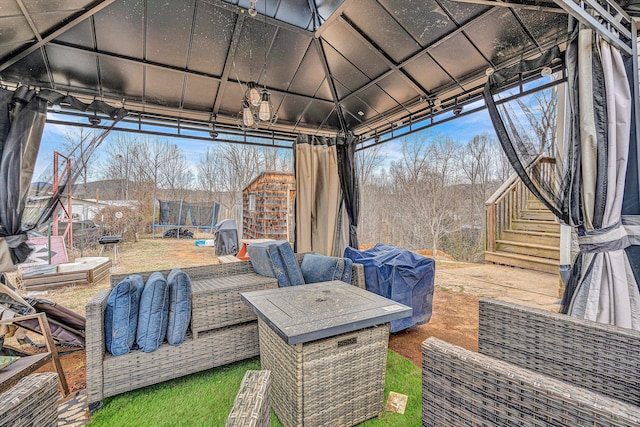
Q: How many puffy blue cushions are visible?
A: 3